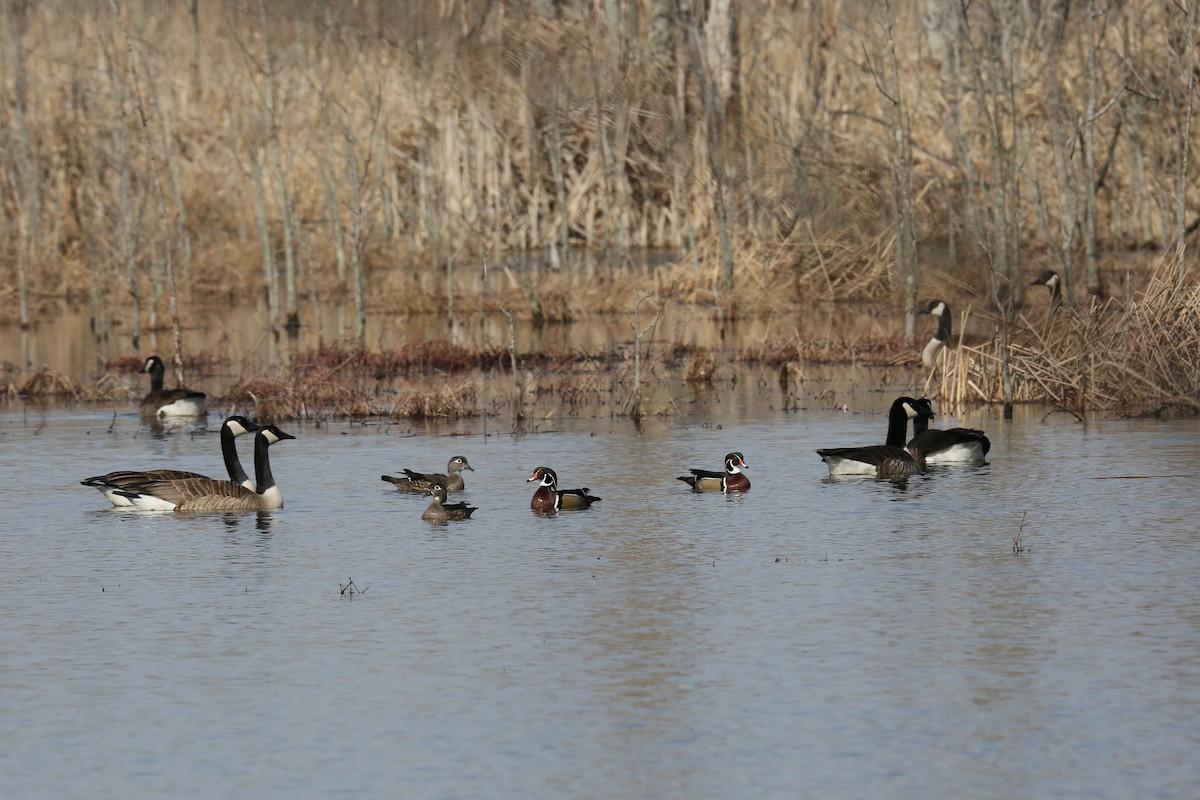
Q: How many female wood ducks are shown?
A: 2